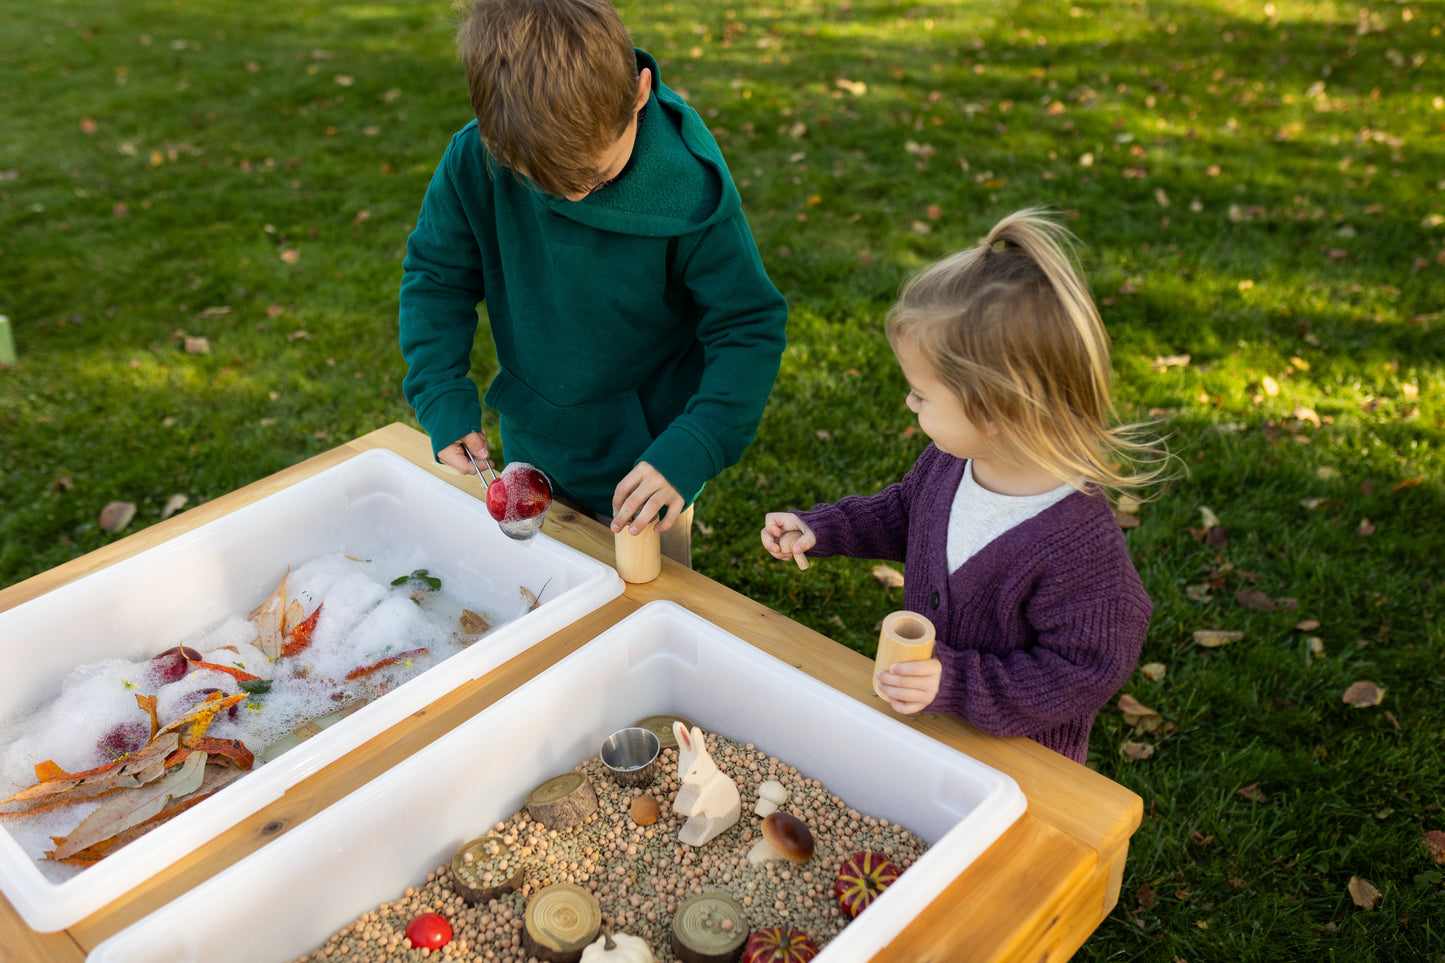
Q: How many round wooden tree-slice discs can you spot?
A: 5